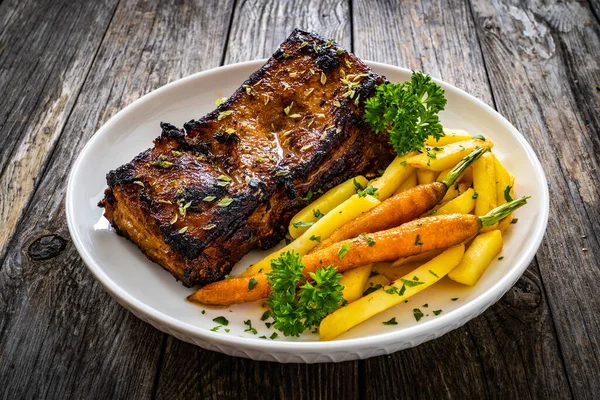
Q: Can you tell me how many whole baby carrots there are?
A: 2